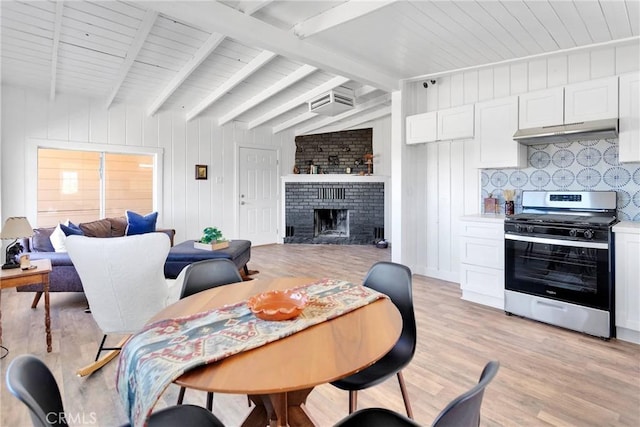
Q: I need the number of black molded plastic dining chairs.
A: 4